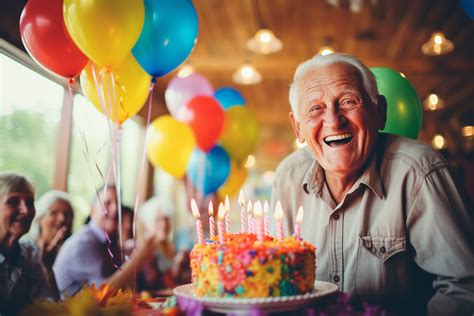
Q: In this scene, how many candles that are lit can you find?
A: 10